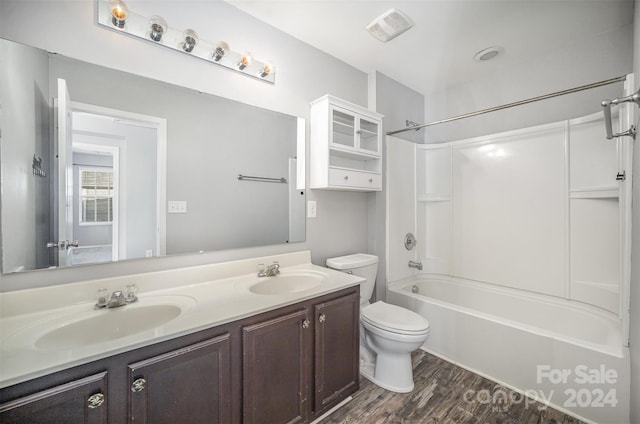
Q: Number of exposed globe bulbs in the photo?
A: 6